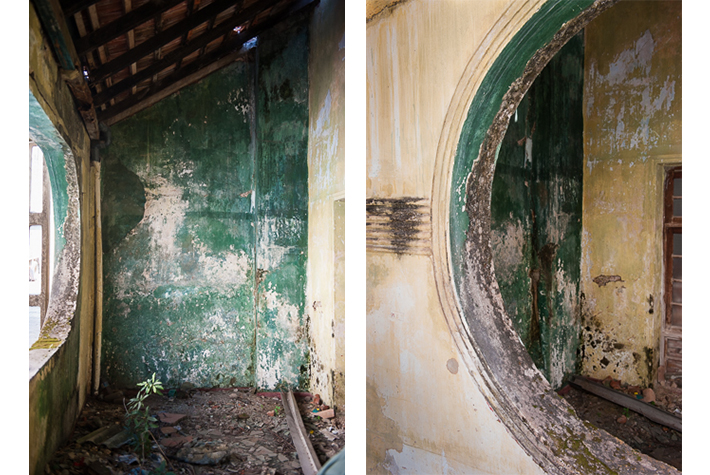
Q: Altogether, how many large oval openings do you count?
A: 2